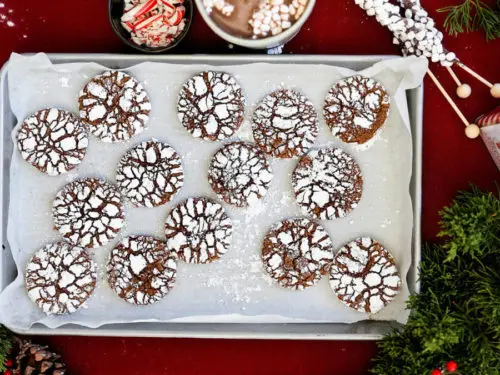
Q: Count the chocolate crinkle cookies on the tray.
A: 14